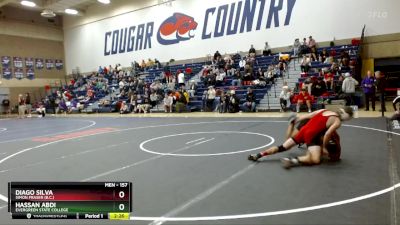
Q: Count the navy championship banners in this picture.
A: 9